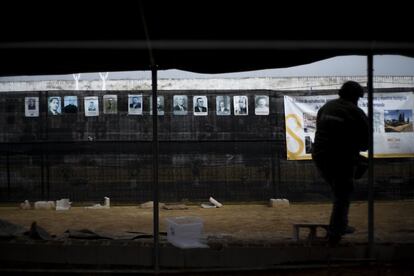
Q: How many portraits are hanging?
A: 12